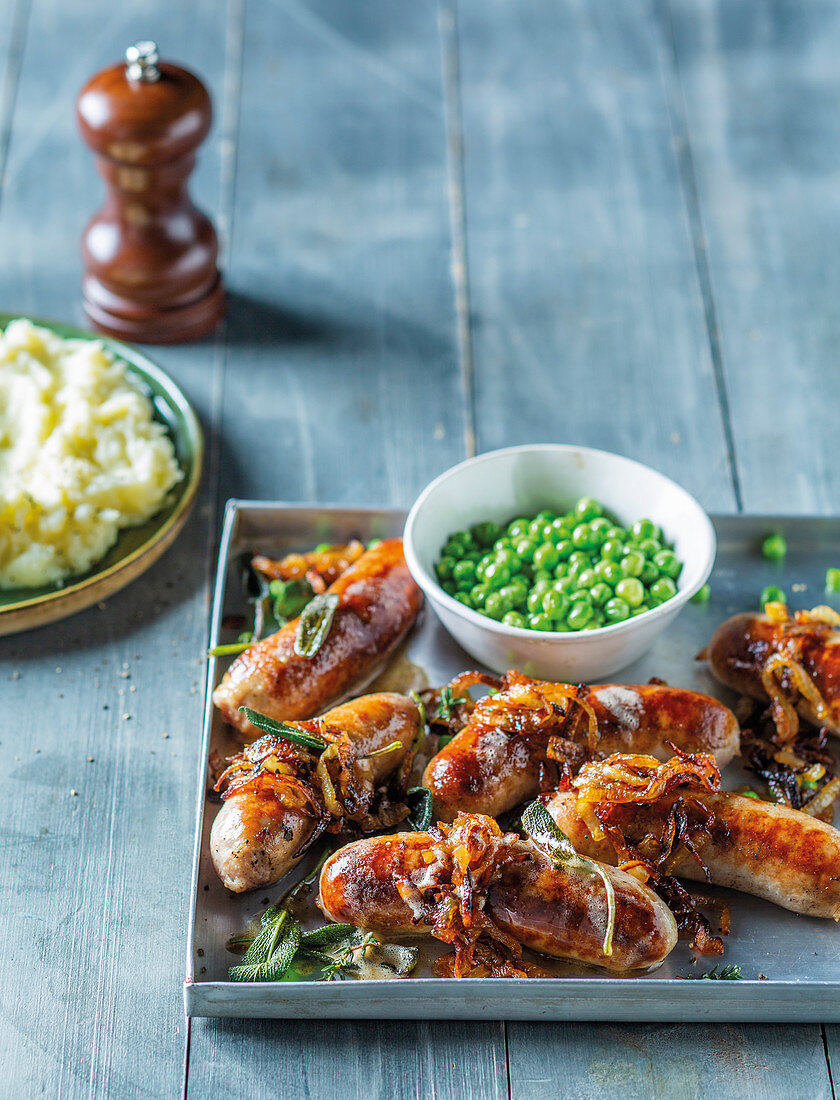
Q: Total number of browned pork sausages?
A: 6